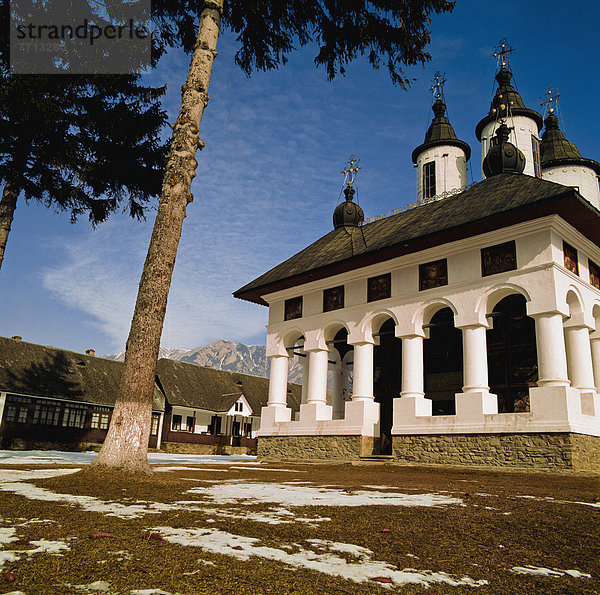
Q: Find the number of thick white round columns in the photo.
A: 8